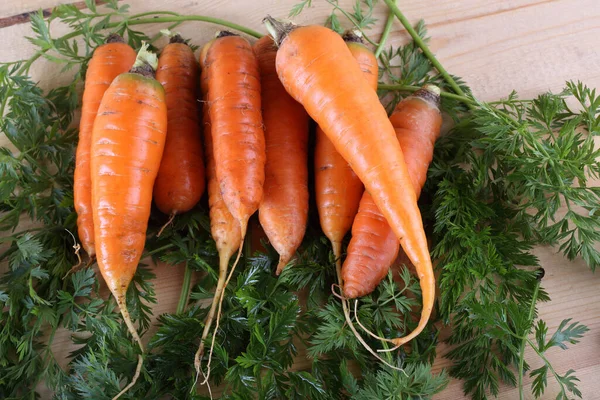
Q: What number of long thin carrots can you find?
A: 9